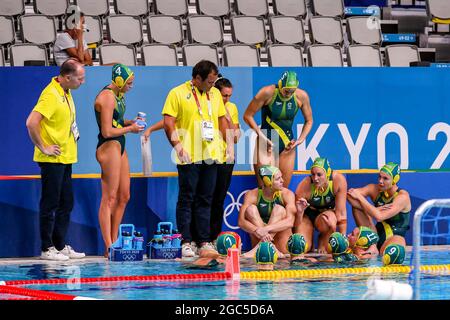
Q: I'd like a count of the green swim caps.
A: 11